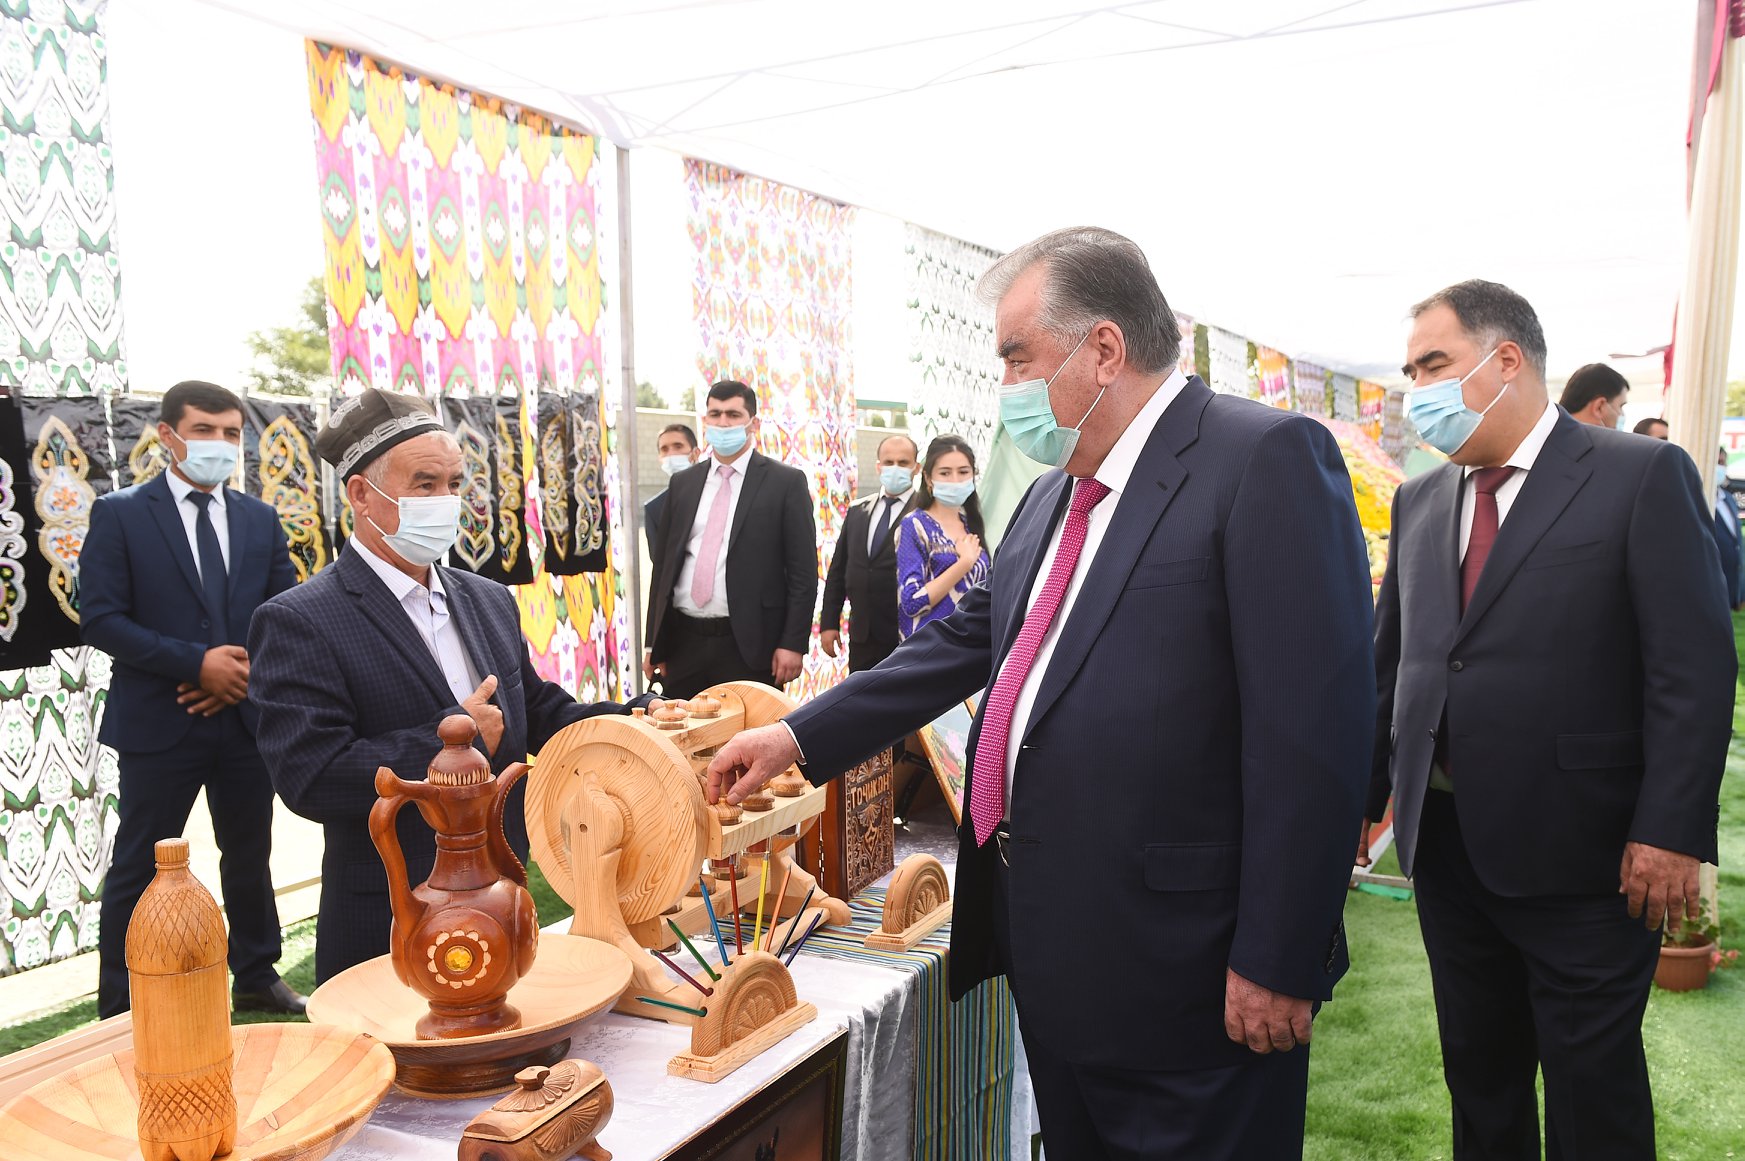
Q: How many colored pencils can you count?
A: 9